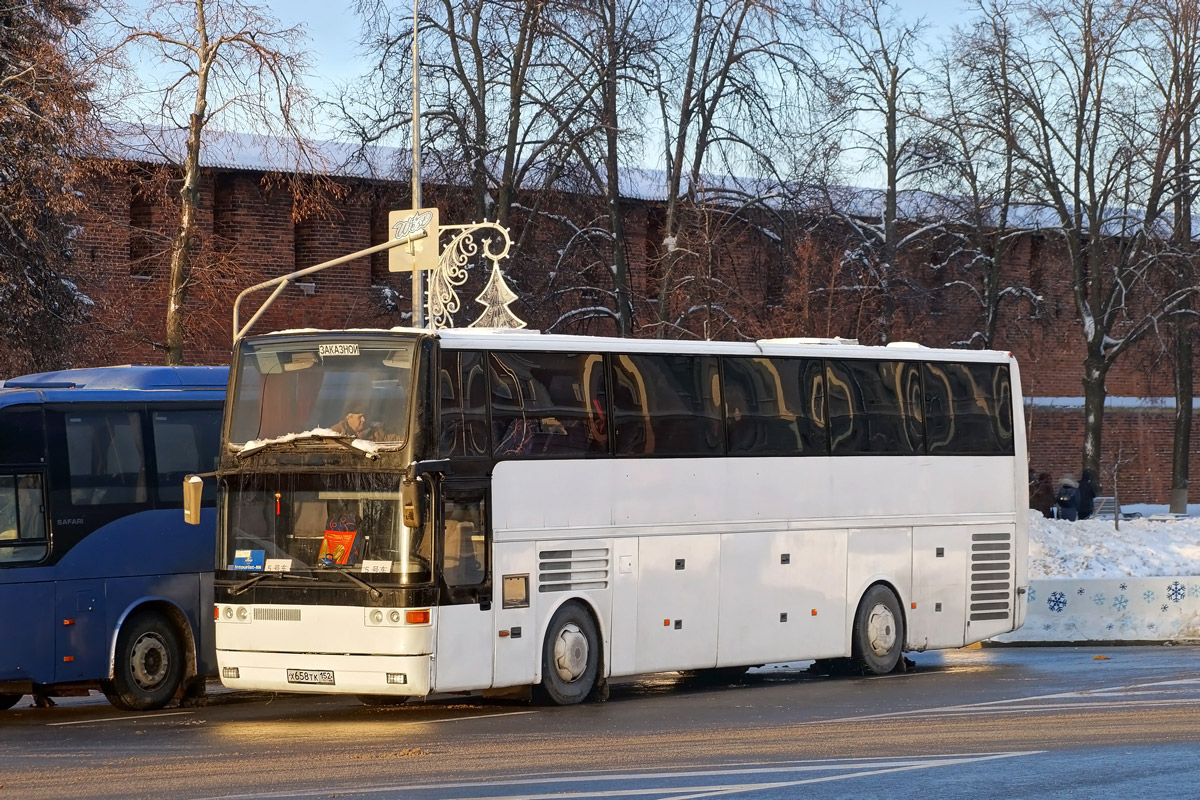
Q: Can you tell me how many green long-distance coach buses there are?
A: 0